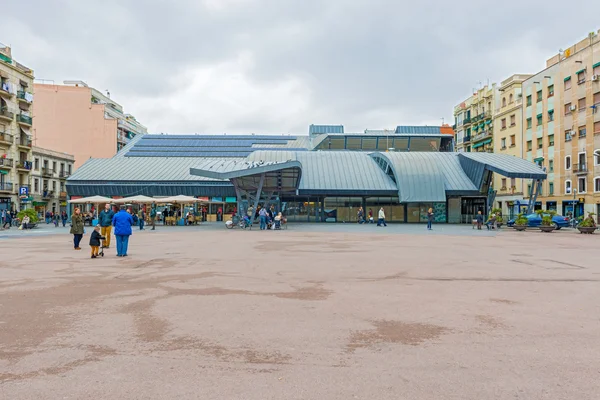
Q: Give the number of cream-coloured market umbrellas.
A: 3